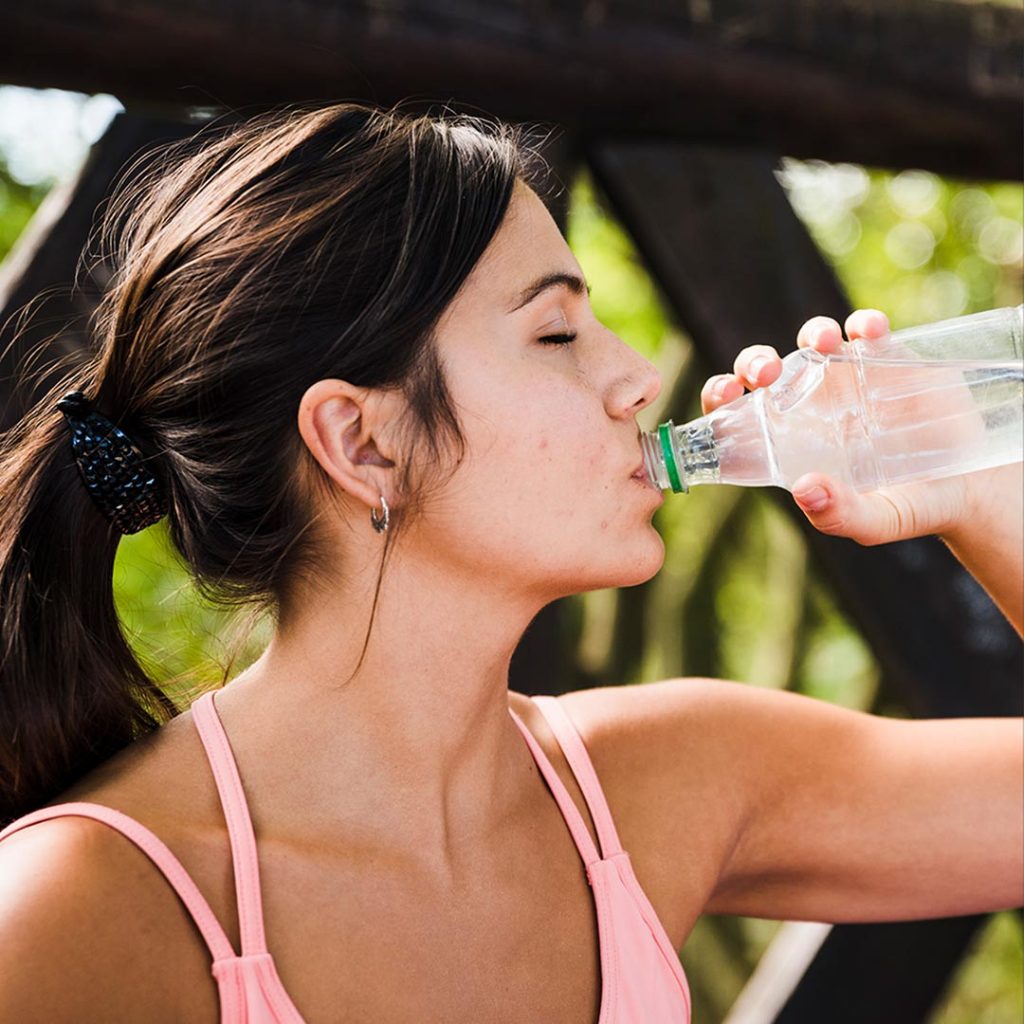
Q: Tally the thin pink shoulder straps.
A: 4